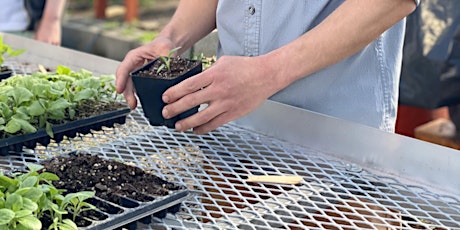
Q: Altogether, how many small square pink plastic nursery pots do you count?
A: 0